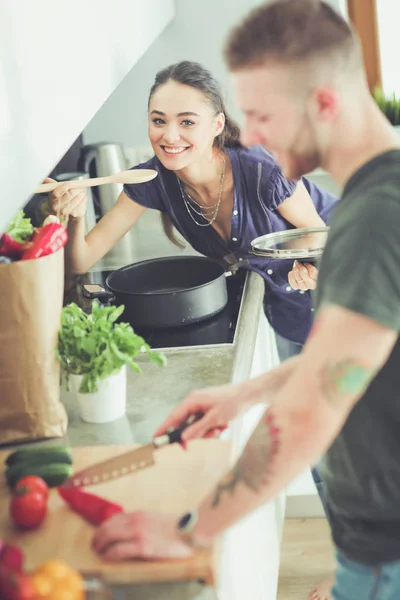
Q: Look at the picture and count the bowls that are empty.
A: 1